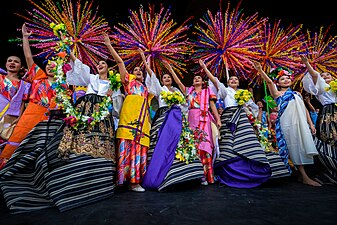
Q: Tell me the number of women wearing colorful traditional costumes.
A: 9